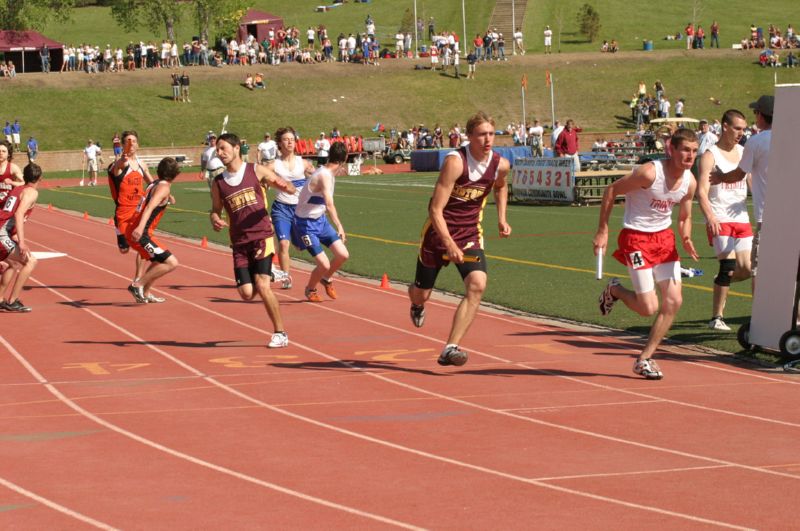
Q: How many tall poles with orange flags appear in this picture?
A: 2